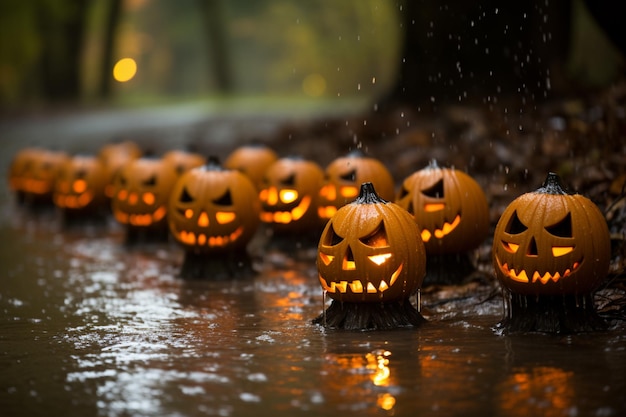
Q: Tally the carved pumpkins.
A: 13